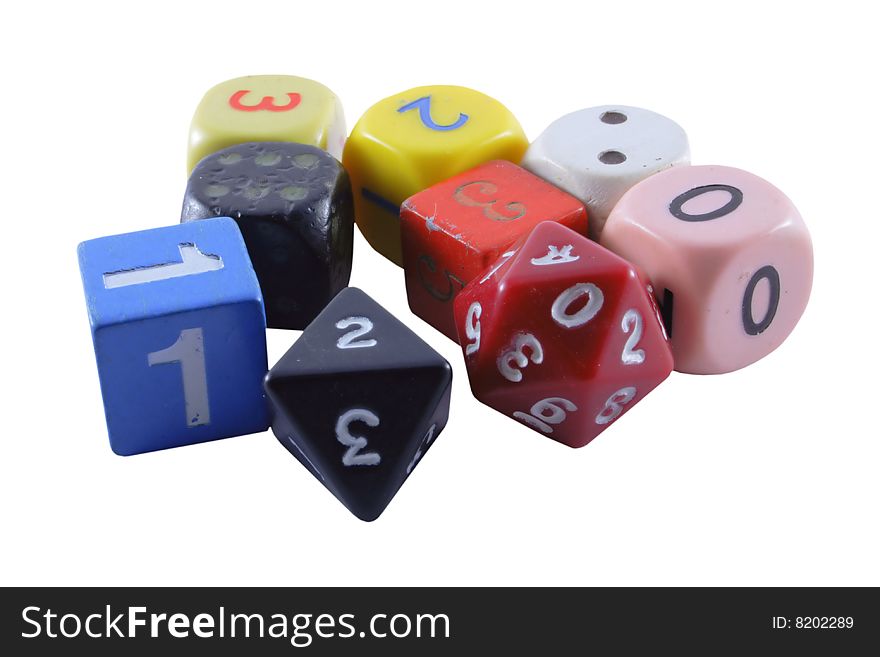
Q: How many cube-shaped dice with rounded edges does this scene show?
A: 5